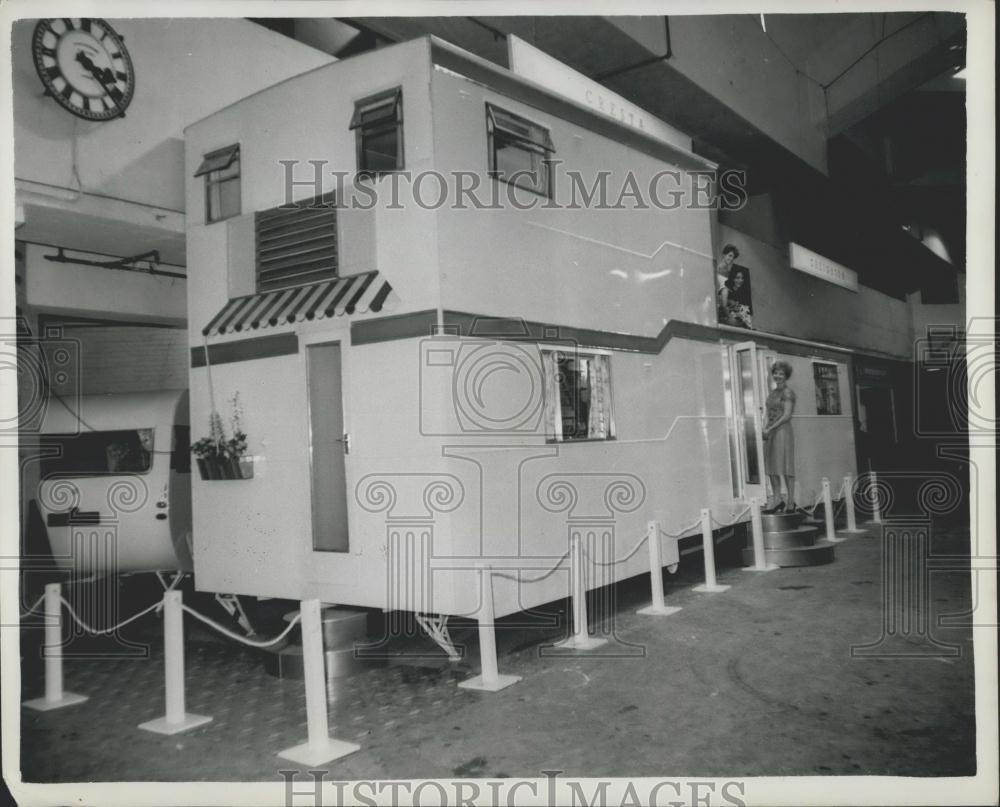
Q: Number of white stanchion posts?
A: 11